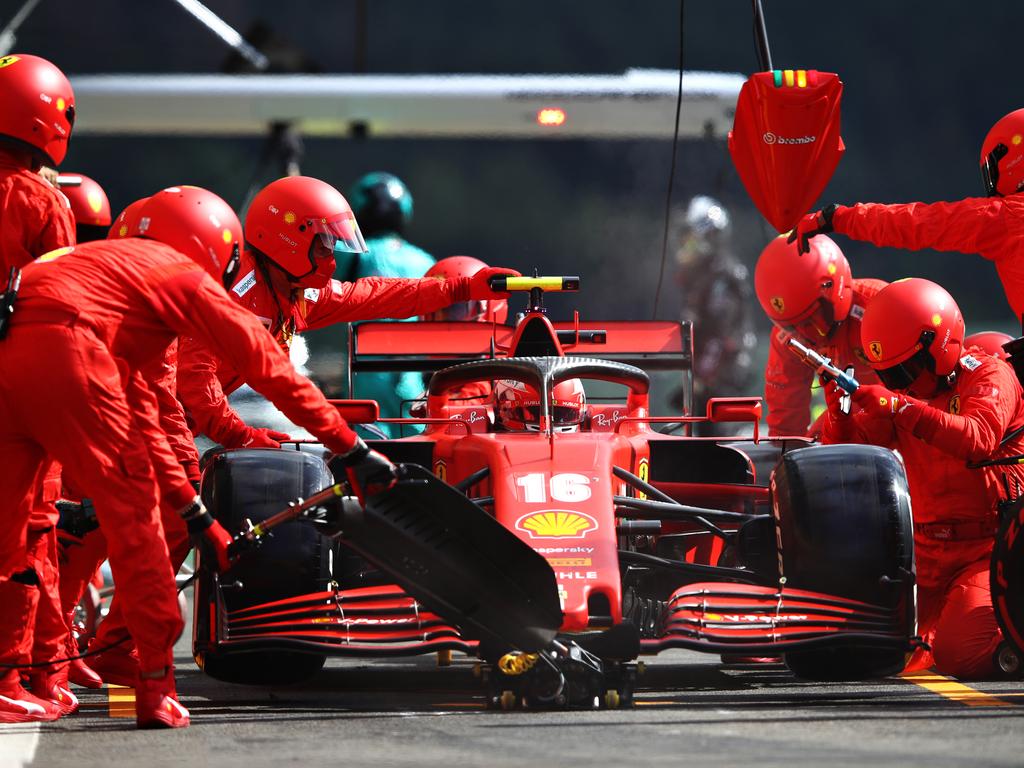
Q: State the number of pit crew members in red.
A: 10